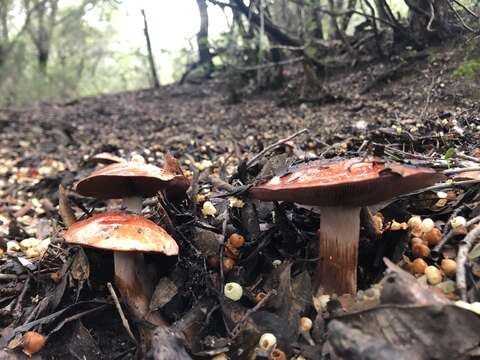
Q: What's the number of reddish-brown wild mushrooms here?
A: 3